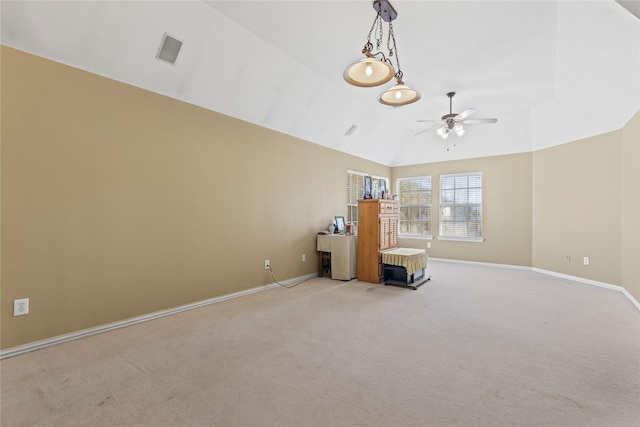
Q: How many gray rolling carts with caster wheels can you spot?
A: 1